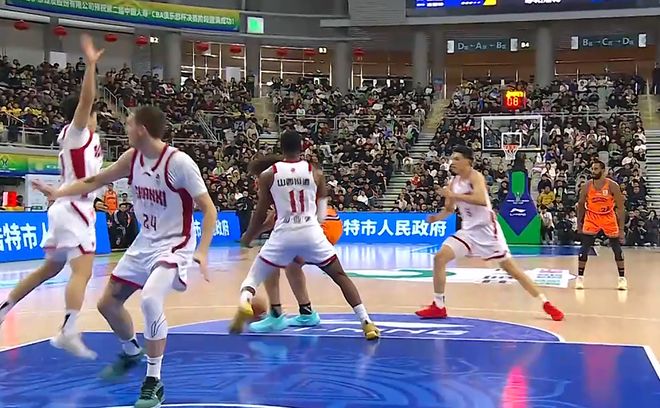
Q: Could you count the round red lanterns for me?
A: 9